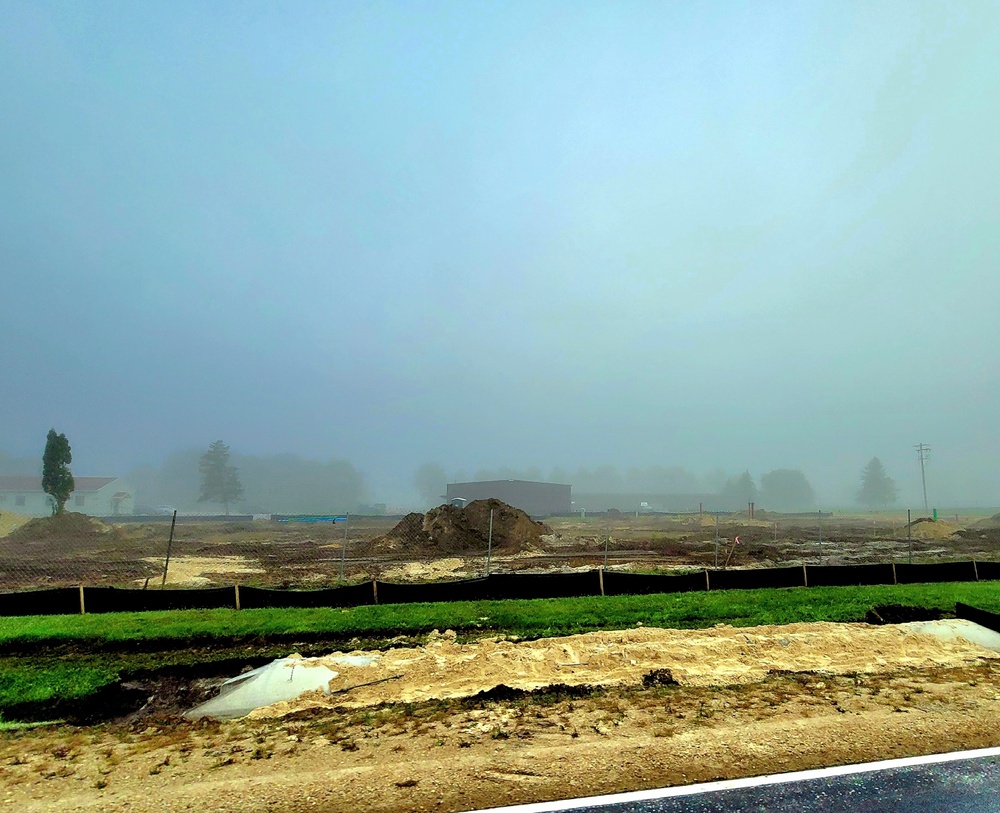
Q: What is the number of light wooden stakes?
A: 8